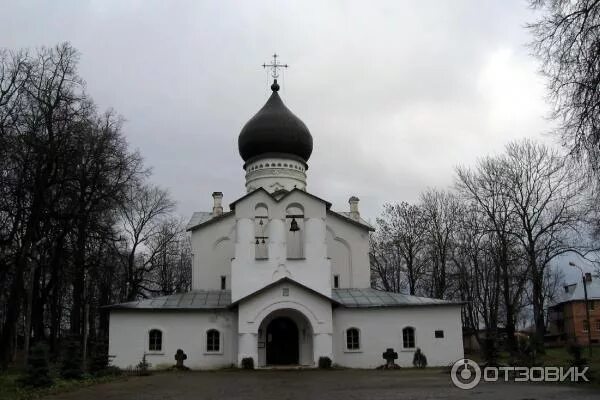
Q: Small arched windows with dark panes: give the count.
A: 4